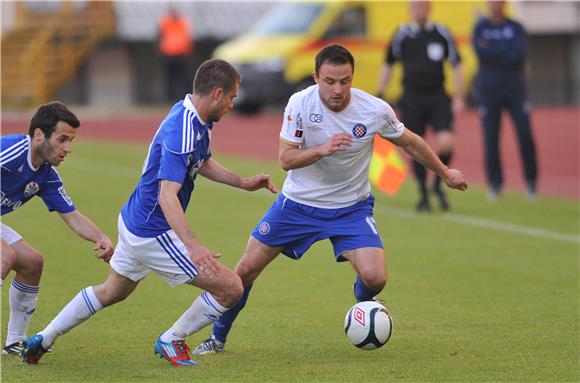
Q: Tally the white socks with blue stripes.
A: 3